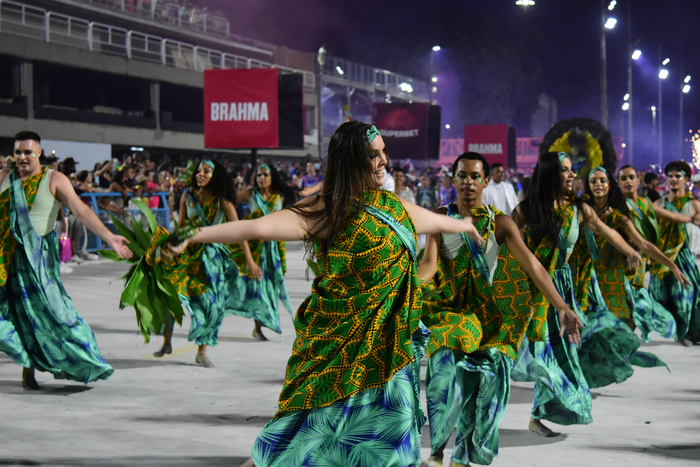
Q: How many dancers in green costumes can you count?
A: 9